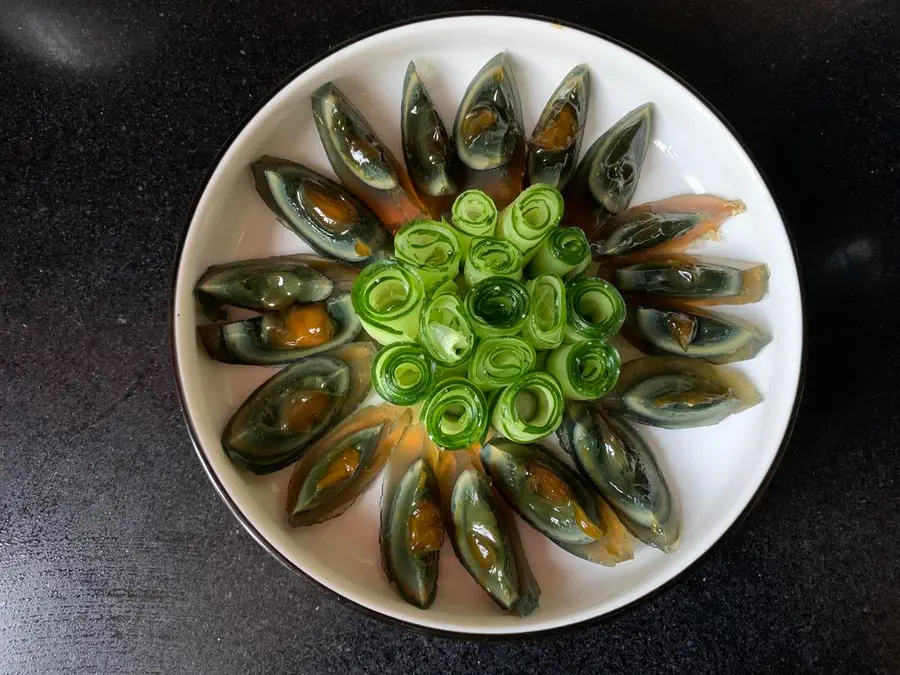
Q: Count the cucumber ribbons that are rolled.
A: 15